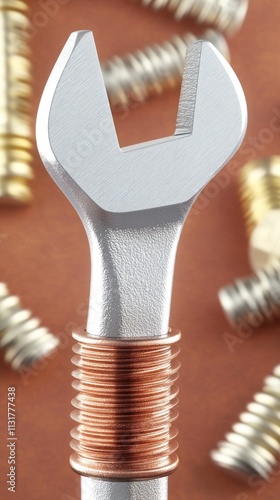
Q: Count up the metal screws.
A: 7